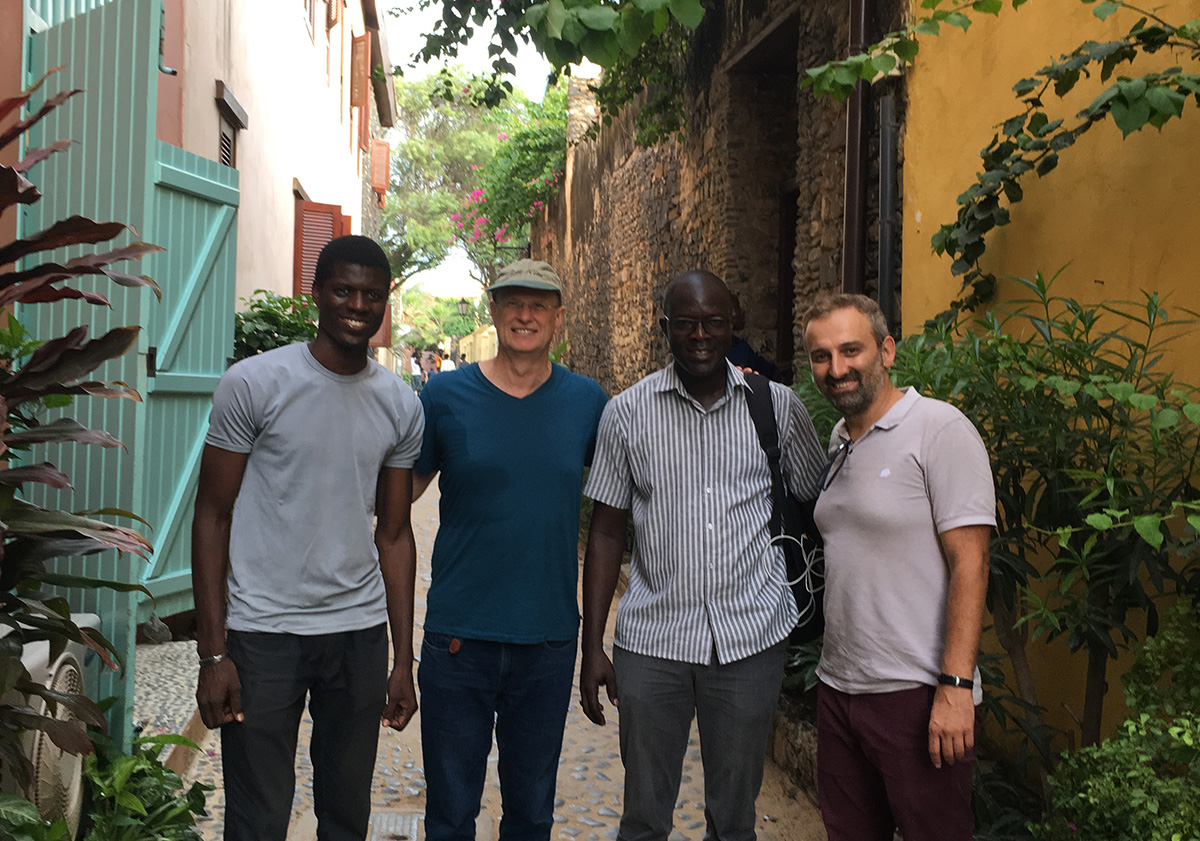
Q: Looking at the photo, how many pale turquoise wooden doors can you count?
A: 2